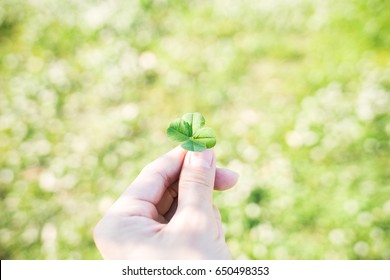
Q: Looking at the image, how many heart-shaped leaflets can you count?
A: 4